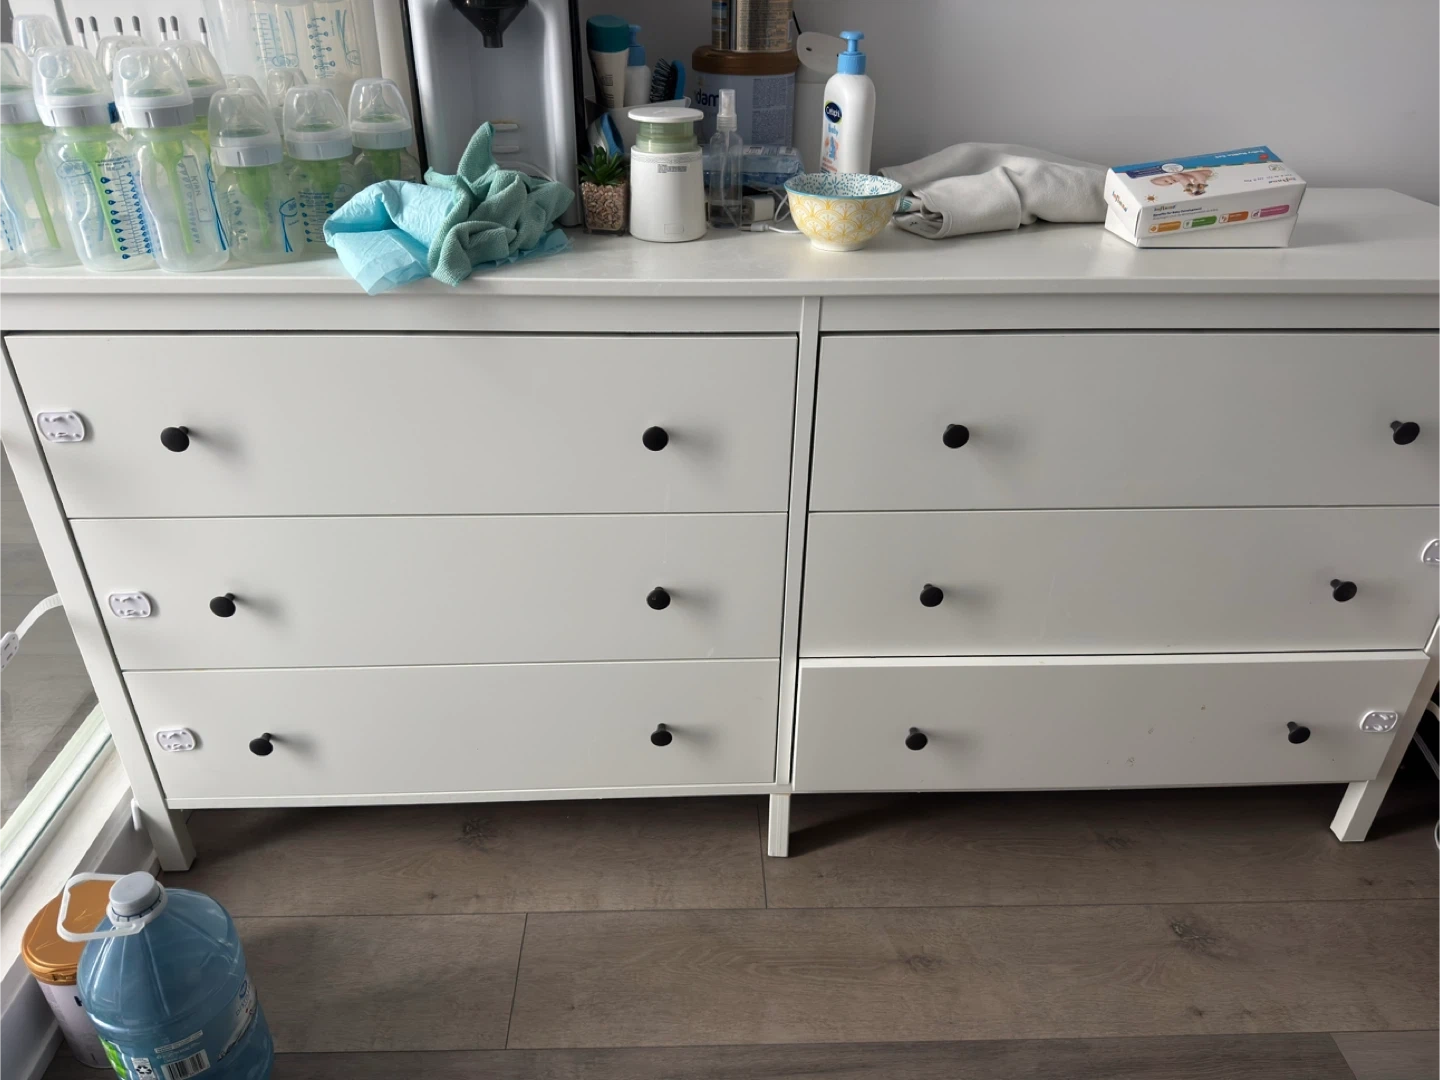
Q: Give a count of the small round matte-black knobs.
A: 12